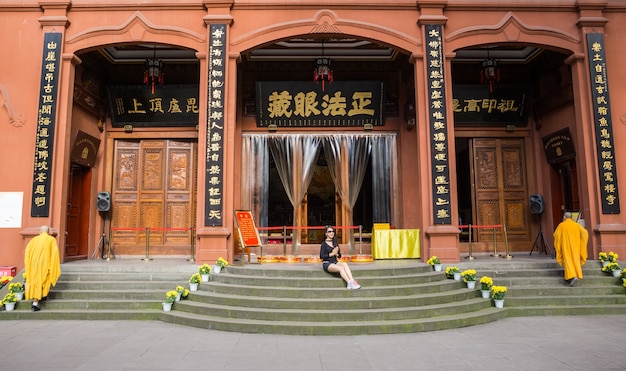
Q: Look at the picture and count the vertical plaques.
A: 4